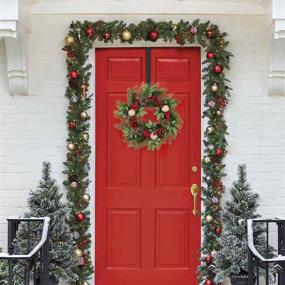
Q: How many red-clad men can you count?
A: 0